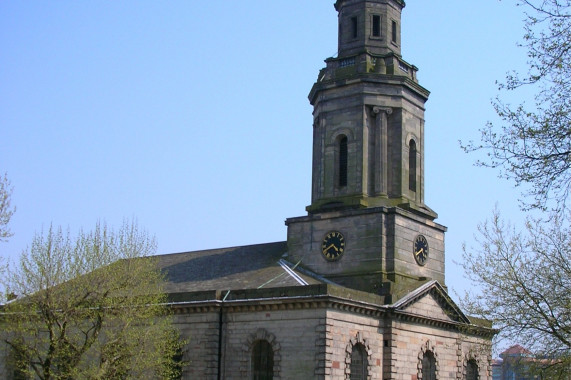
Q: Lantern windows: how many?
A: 3